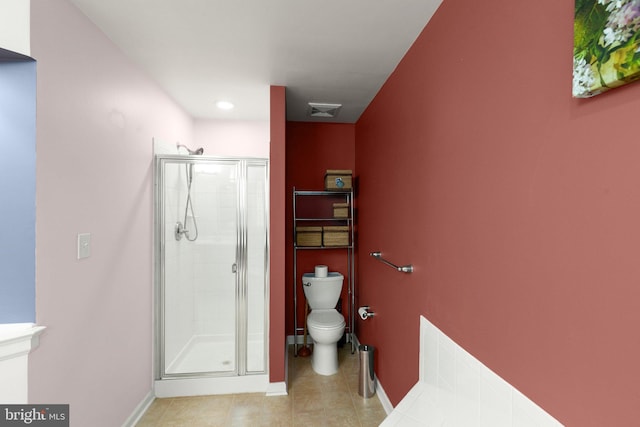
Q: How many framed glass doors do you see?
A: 1